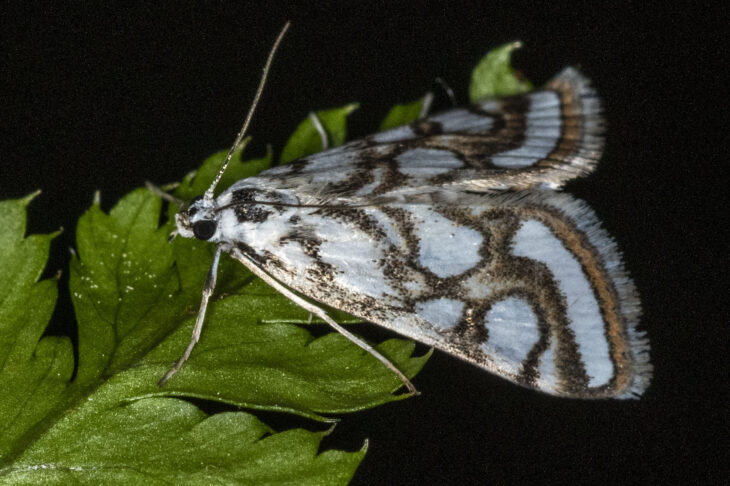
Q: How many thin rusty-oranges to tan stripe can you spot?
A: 2